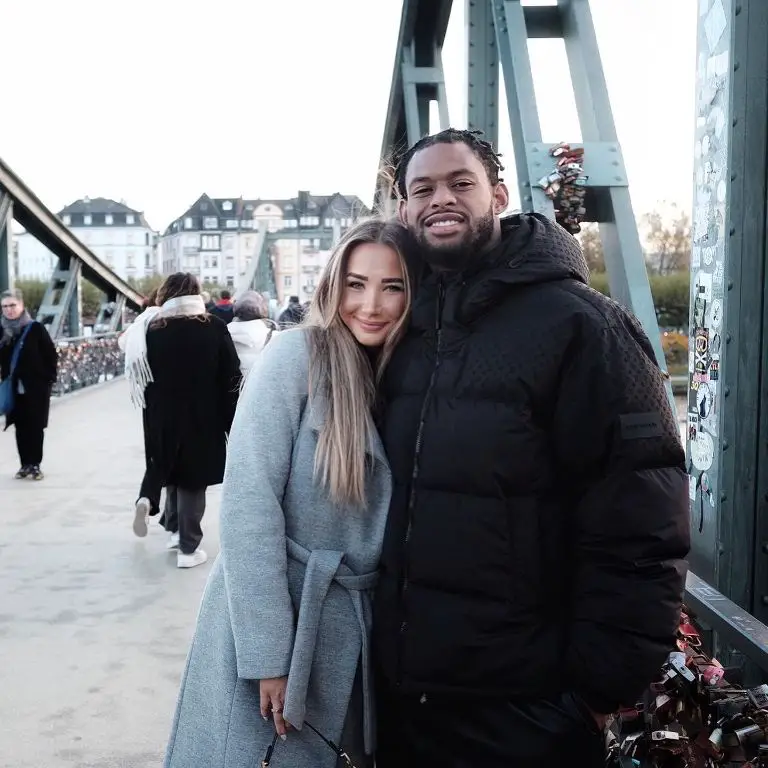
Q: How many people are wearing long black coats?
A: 2